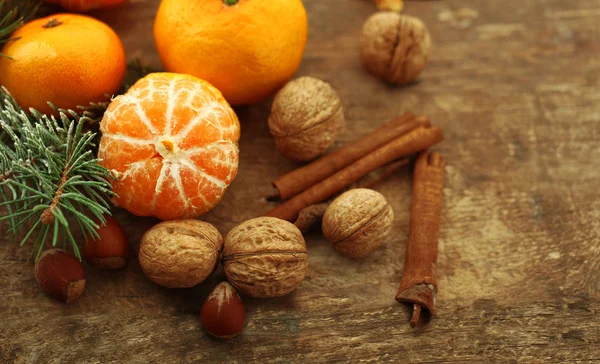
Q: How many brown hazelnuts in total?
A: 3